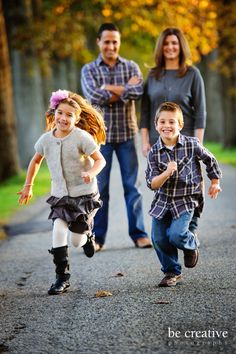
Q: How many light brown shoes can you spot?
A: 2